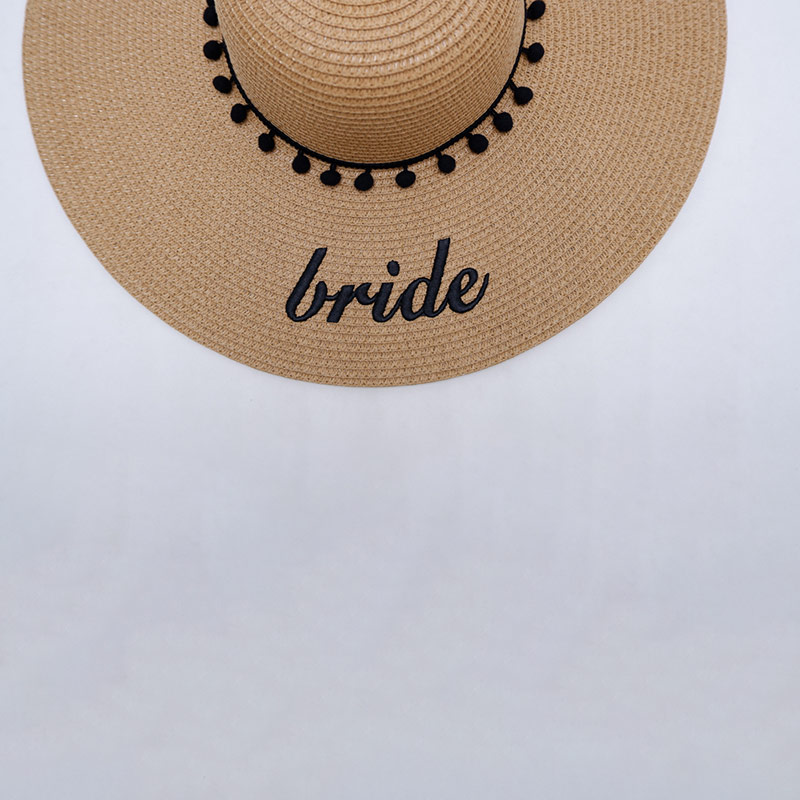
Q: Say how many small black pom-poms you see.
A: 15